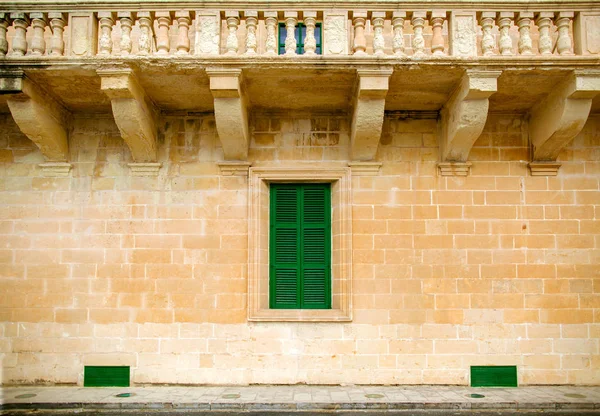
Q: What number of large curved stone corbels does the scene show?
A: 6